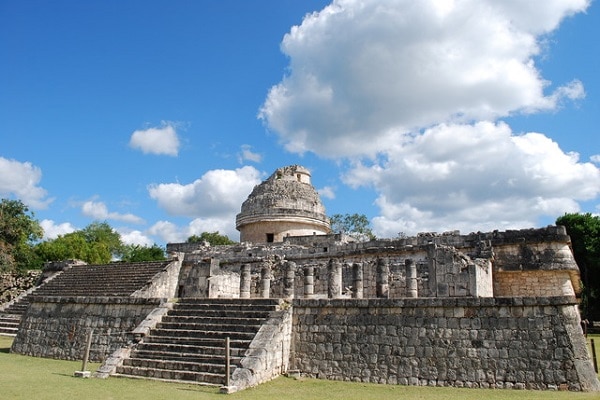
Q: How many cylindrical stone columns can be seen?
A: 8